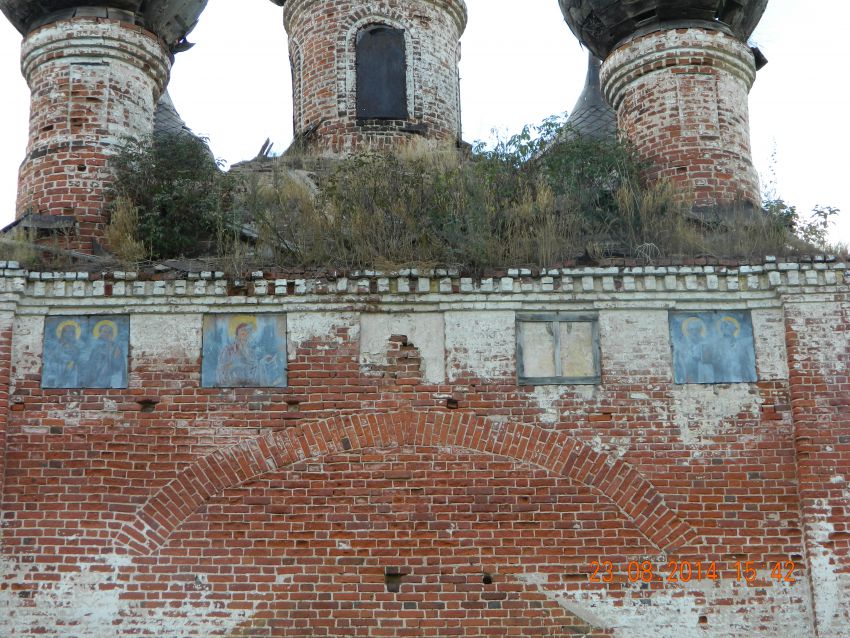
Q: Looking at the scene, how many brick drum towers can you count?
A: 3